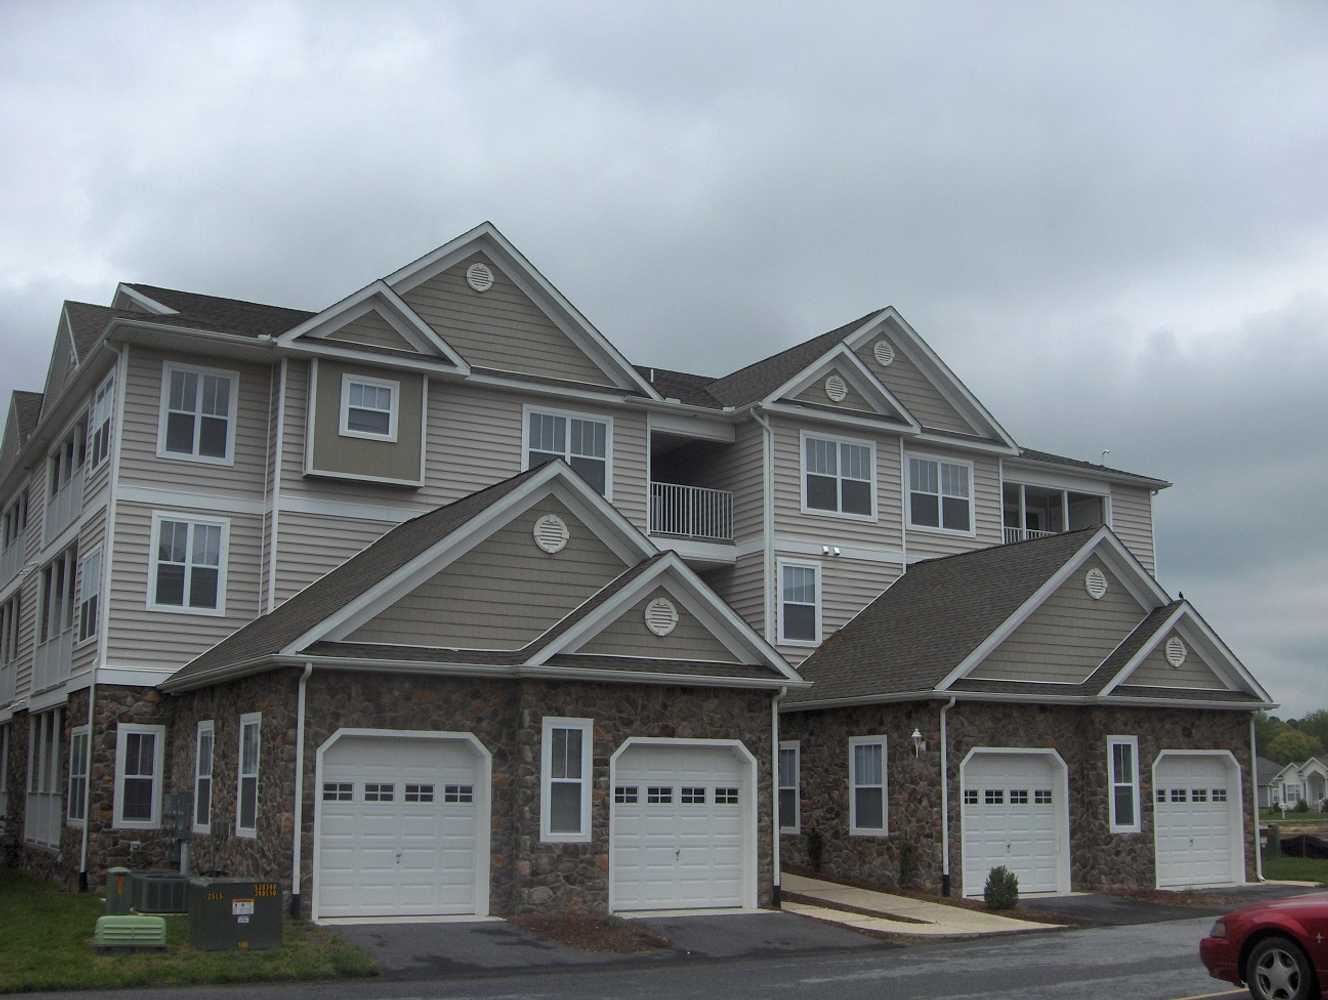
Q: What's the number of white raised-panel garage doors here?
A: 4